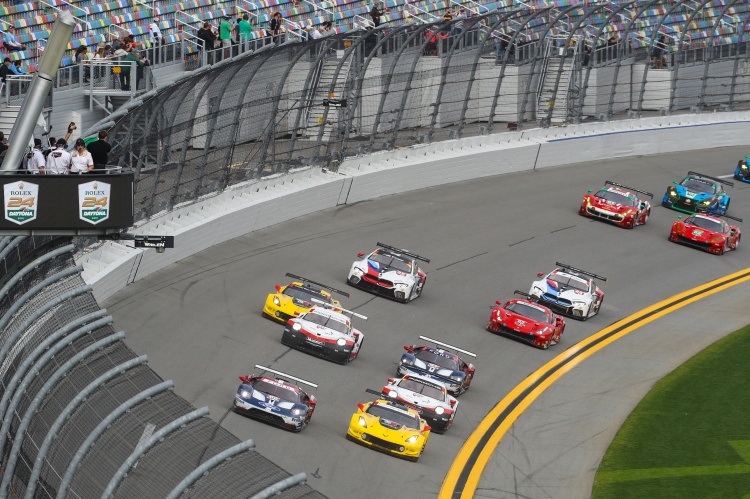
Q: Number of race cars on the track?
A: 13